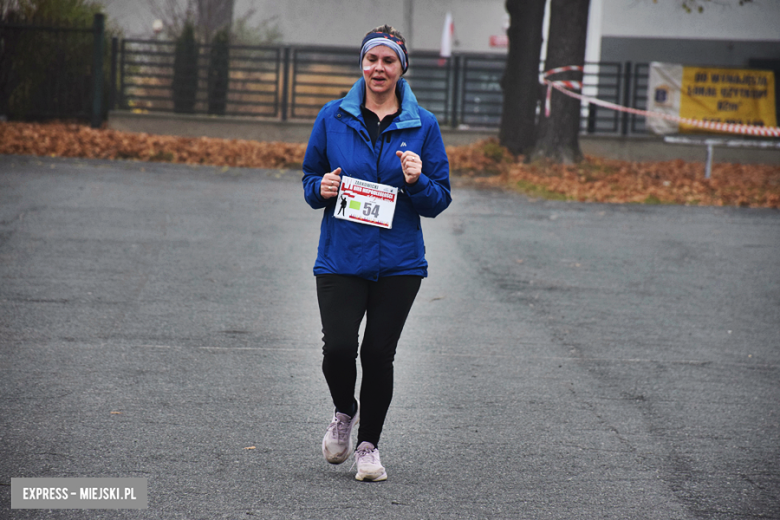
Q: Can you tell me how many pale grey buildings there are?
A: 1